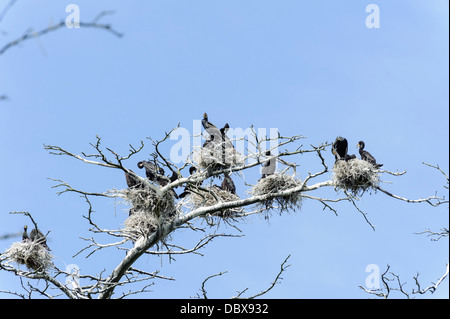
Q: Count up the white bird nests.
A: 7